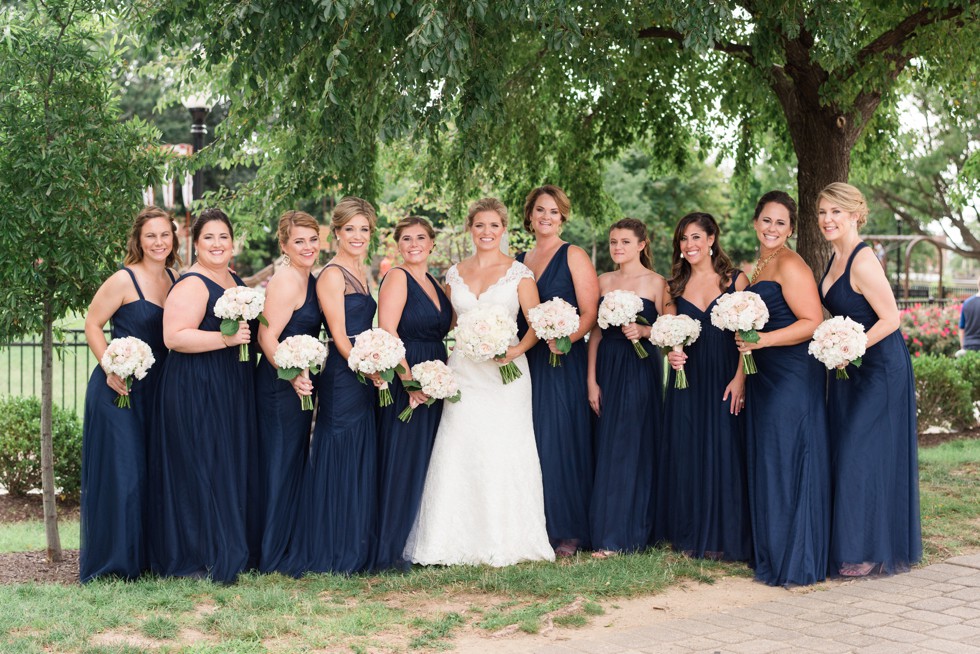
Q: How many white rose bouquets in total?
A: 11